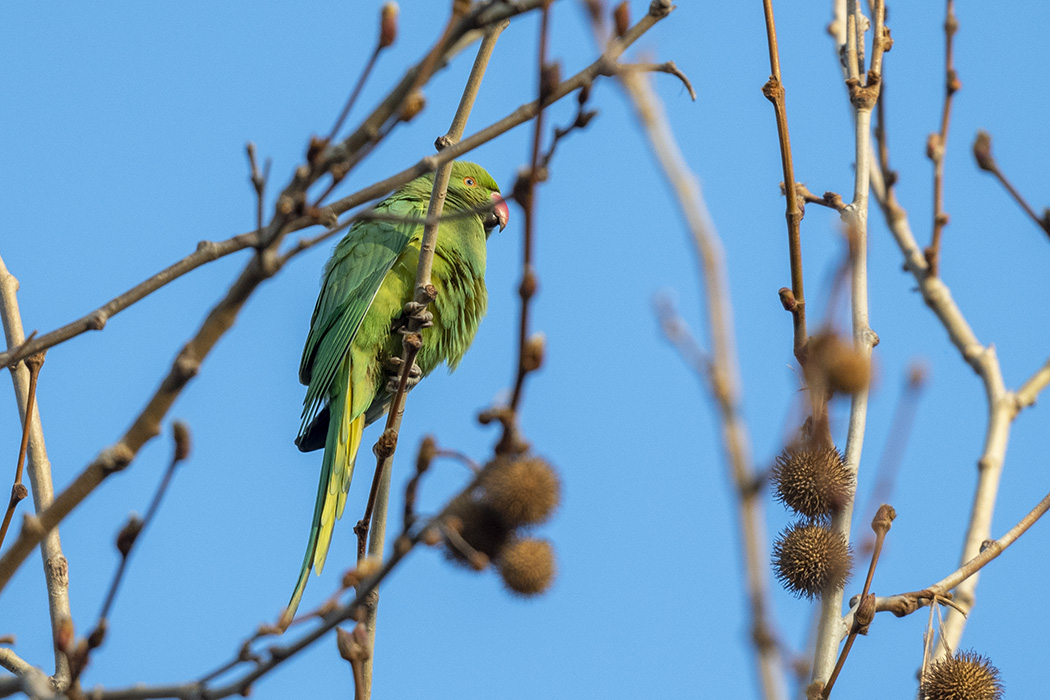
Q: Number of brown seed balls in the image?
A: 7